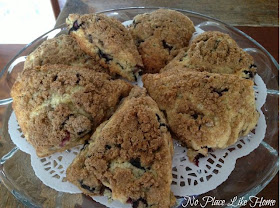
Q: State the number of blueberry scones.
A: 7